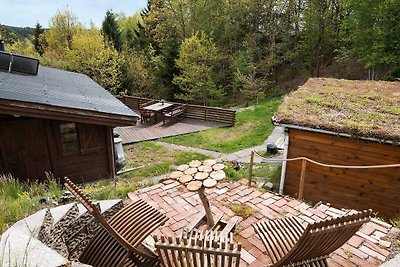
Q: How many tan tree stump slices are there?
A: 12